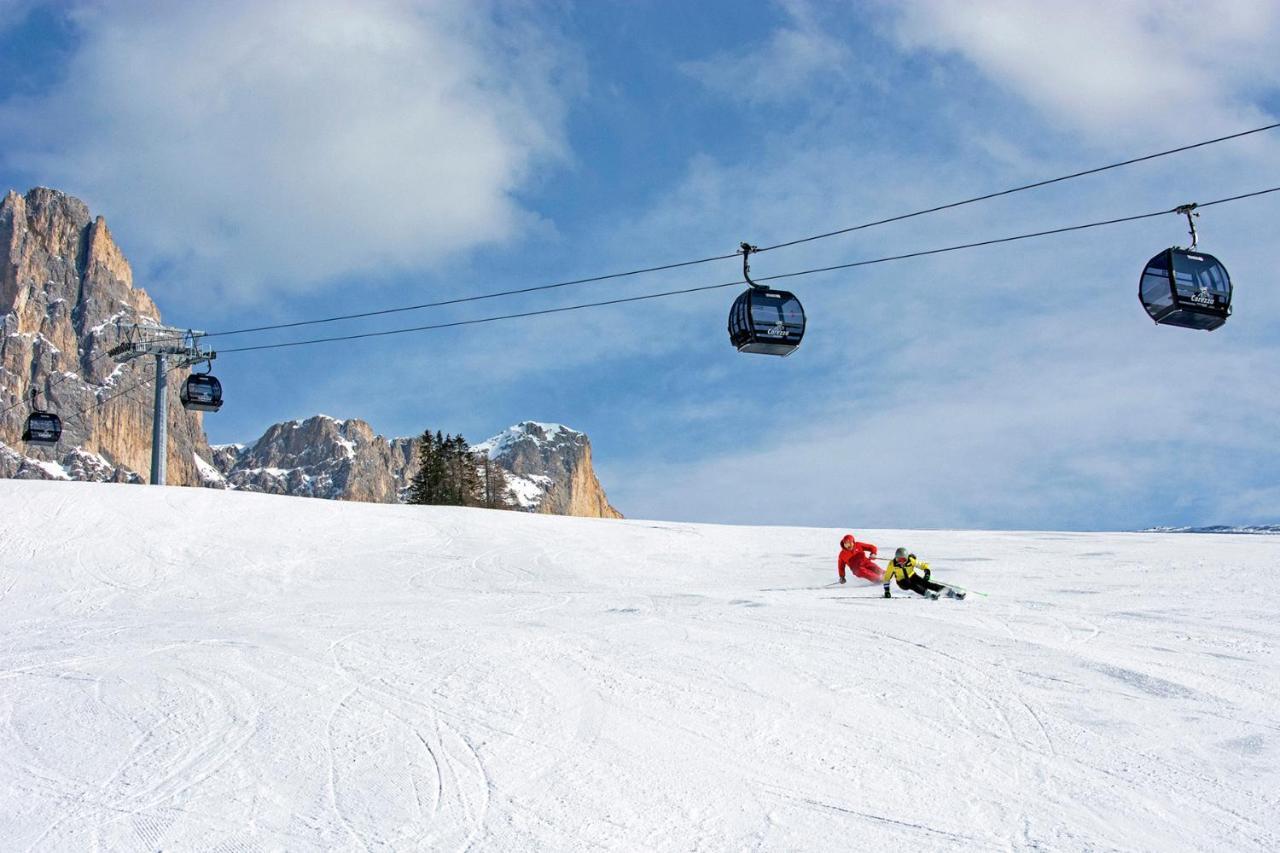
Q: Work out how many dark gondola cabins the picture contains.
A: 4